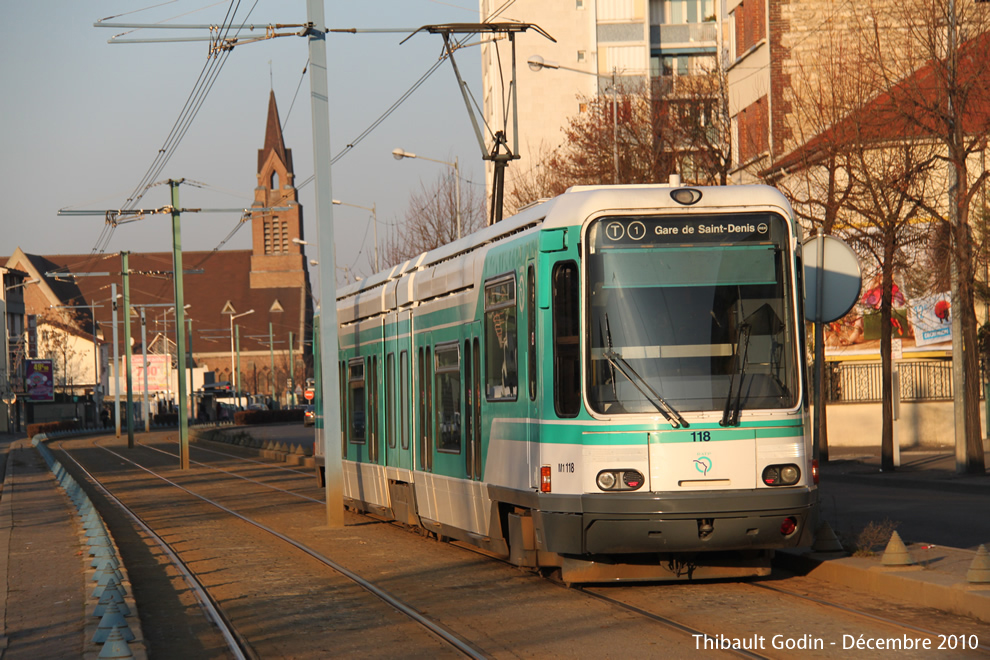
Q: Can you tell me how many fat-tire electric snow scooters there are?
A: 0